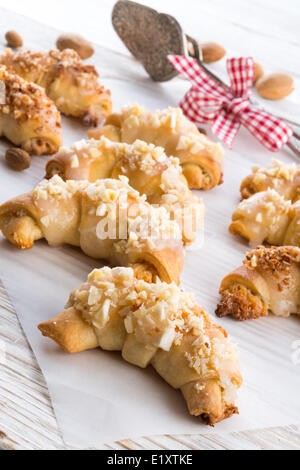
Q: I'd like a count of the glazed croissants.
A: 9